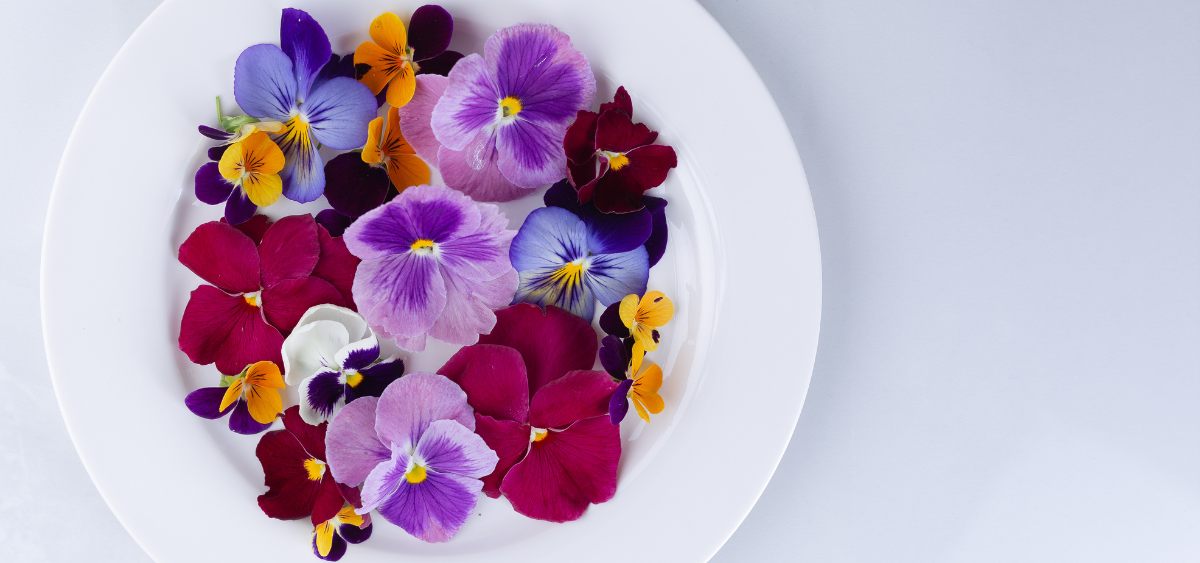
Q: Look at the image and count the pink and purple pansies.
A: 3